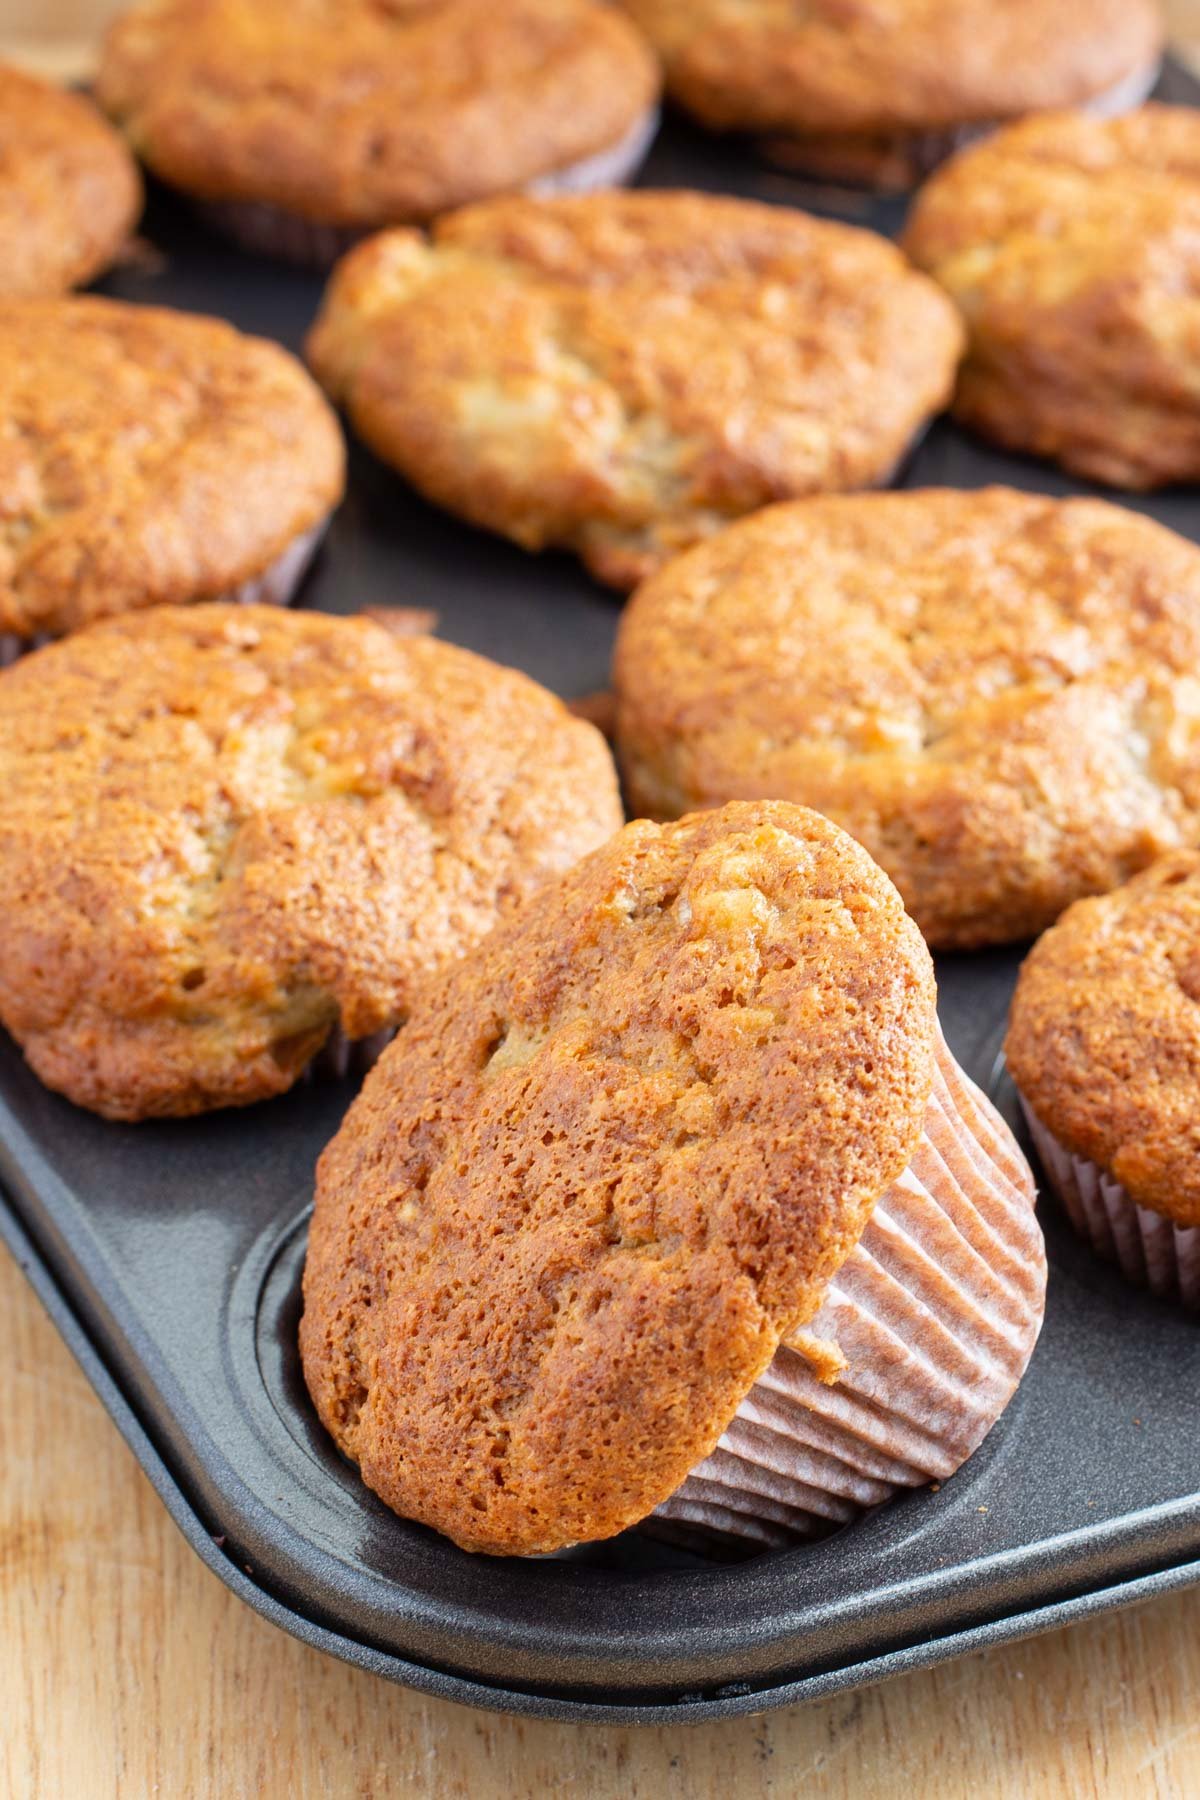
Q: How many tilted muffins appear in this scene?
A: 1